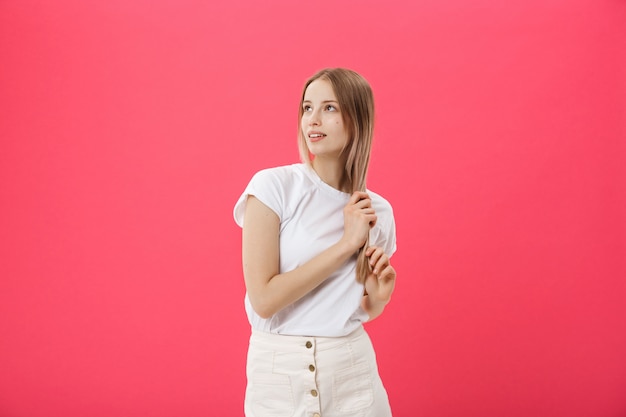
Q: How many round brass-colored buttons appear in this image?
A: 4